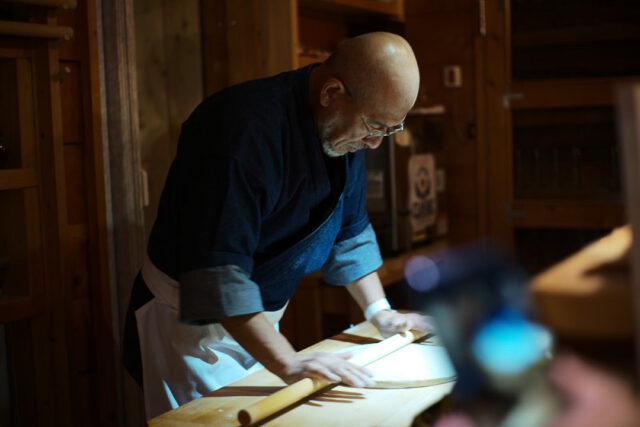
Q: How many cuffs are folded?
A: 2